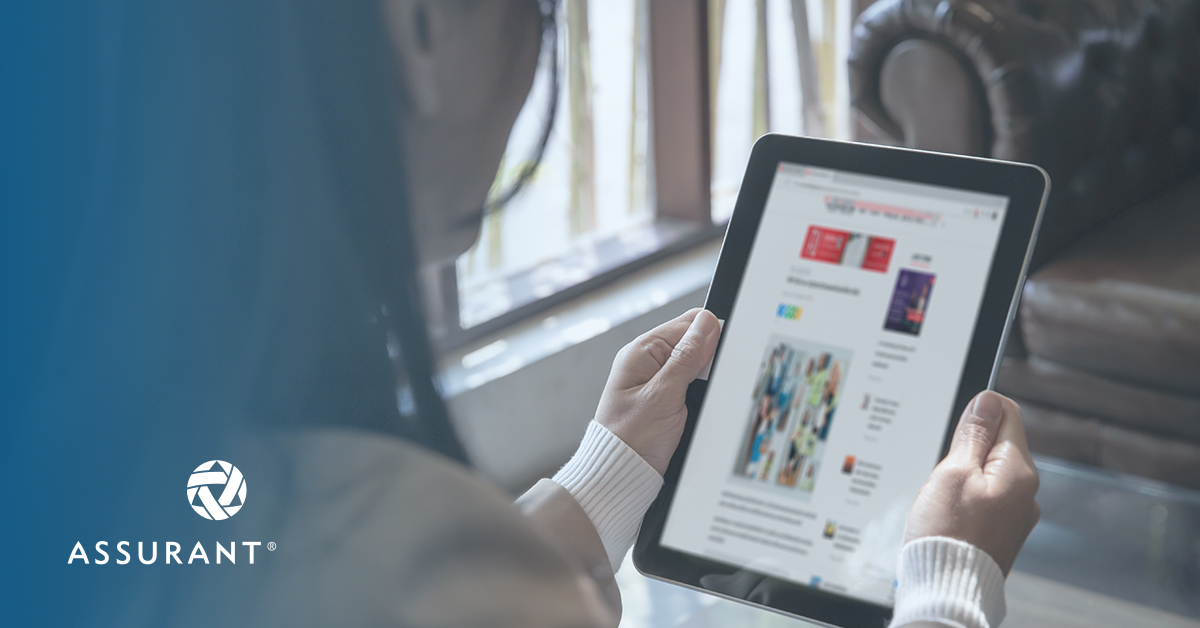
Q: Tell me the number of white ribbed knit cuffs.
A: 2